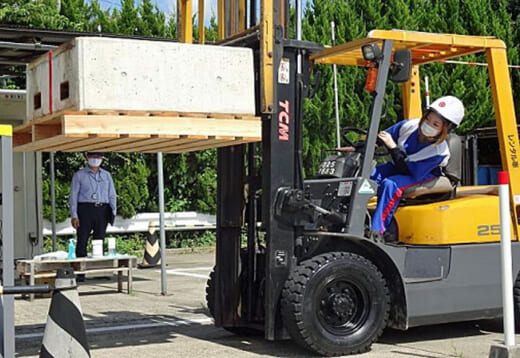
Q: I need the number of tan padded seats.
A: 1